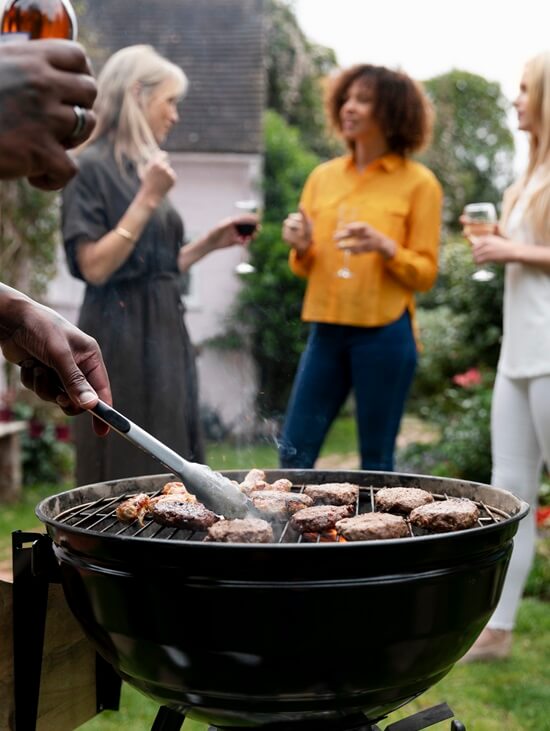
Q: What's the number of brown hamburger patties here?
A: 7